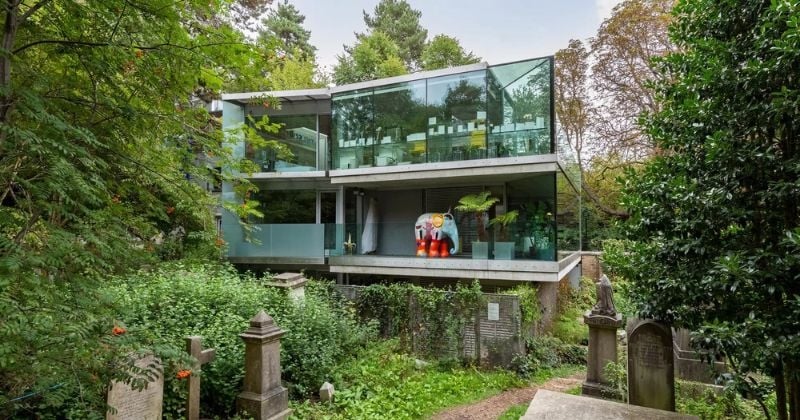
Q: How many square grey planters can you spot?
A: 2